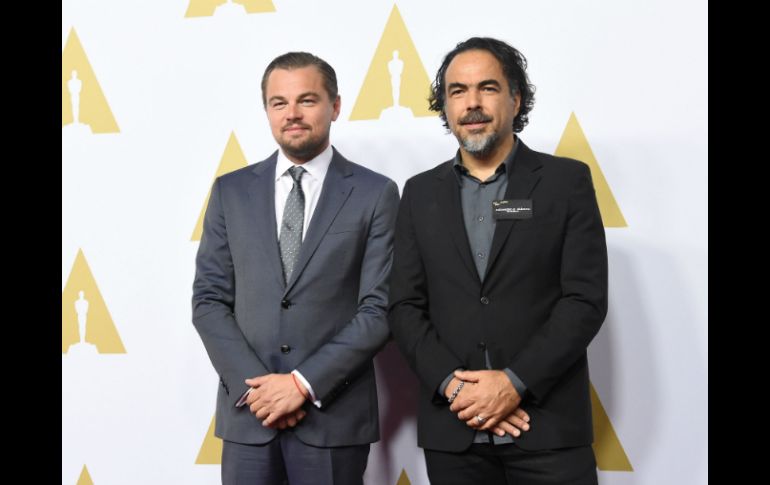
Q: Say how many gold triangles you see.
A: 10